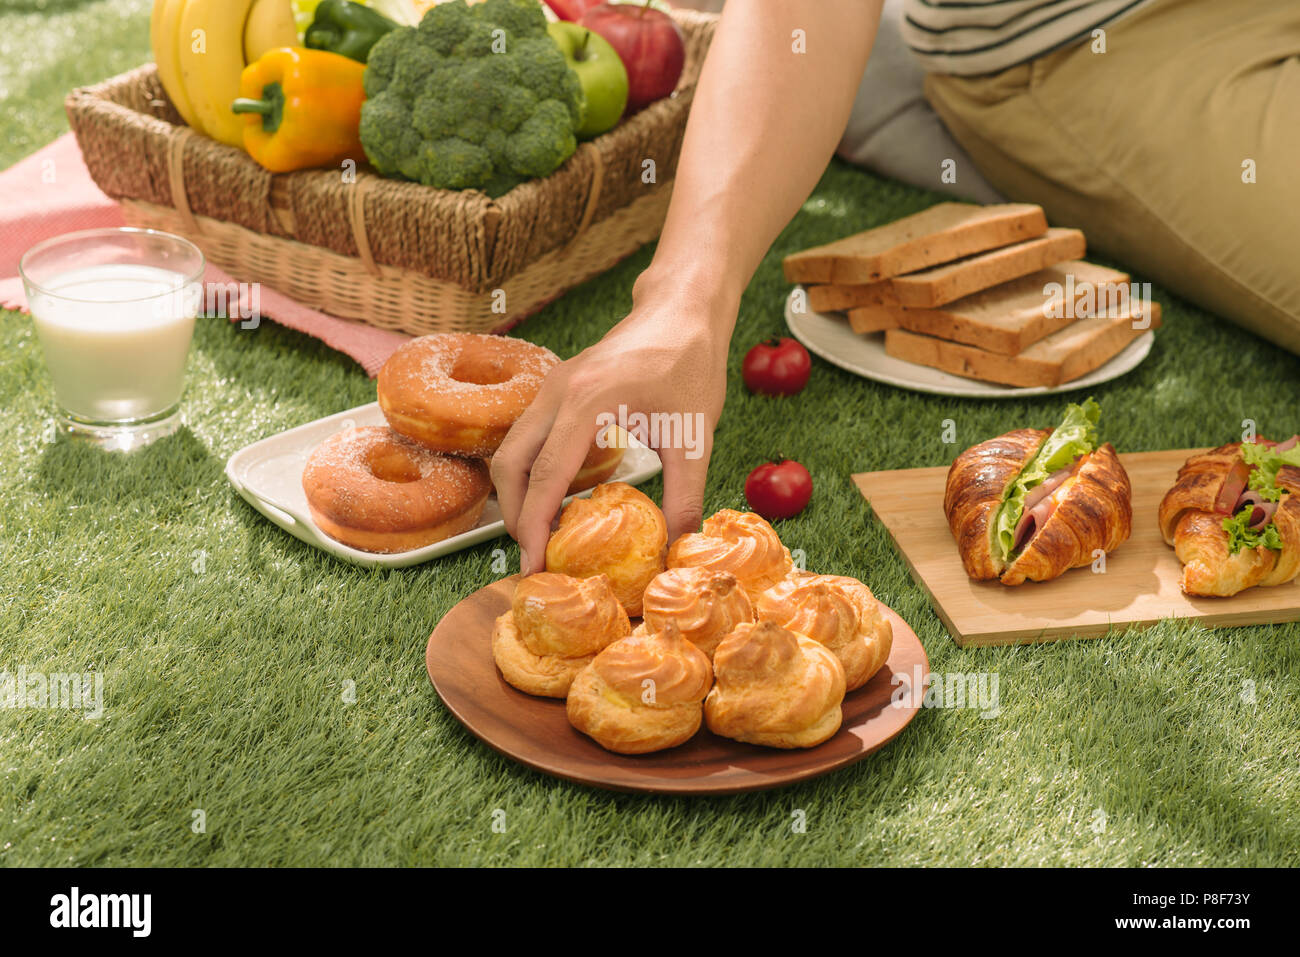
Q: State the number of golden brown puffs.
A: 7